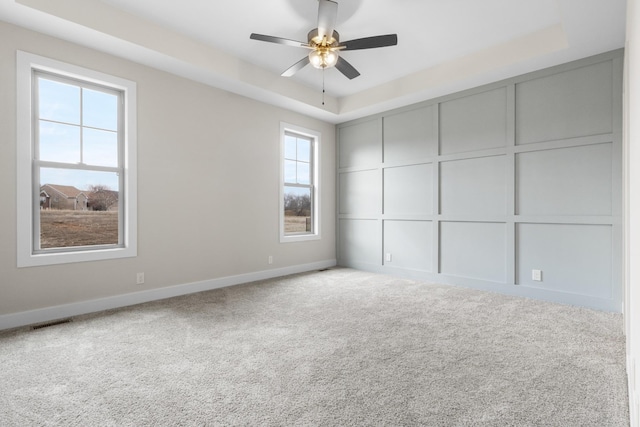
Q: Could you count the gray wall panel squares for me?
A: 12